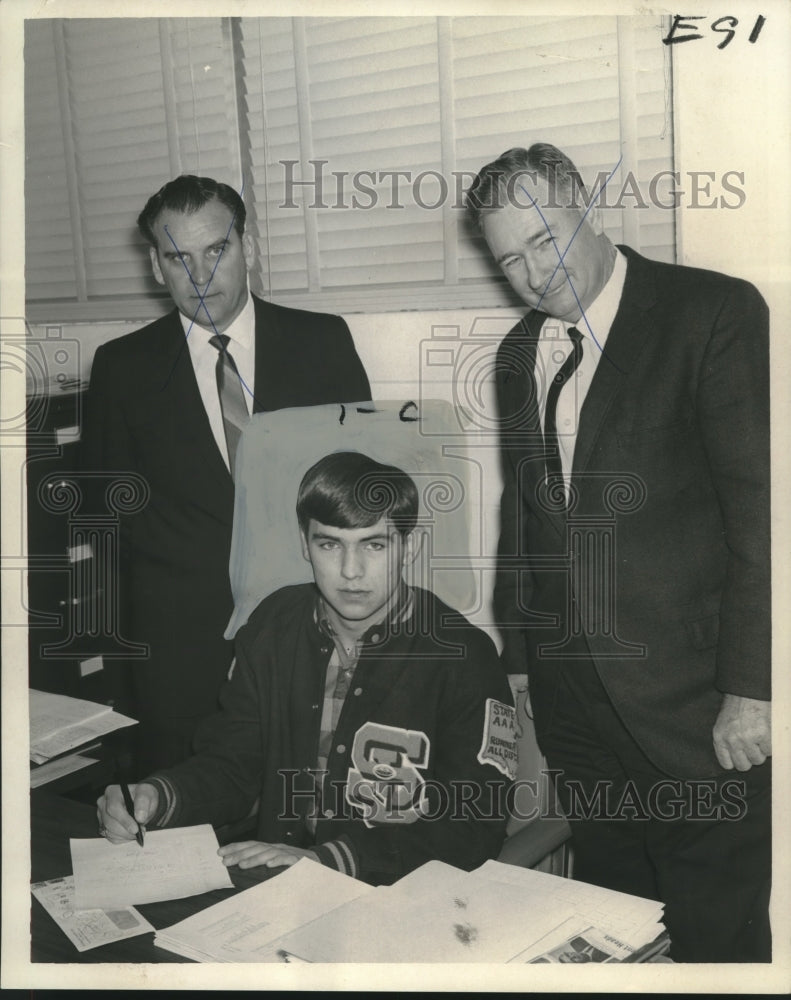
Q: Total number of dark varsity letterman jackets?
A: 1